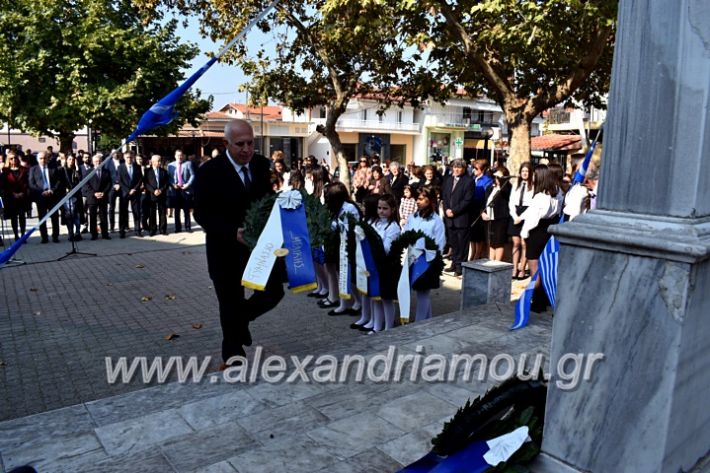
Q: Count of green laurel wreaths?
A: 5